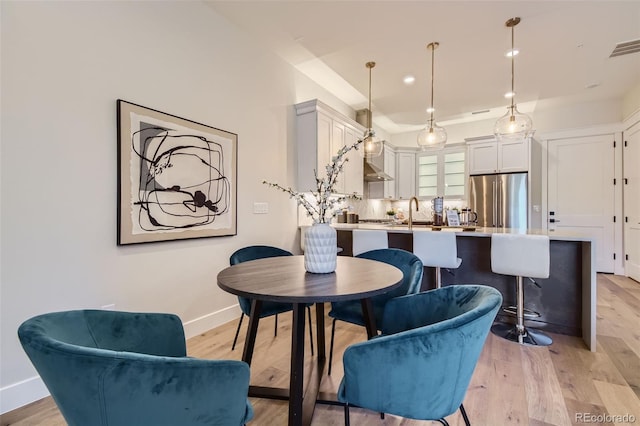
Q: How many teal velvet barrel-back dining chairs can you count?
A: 4